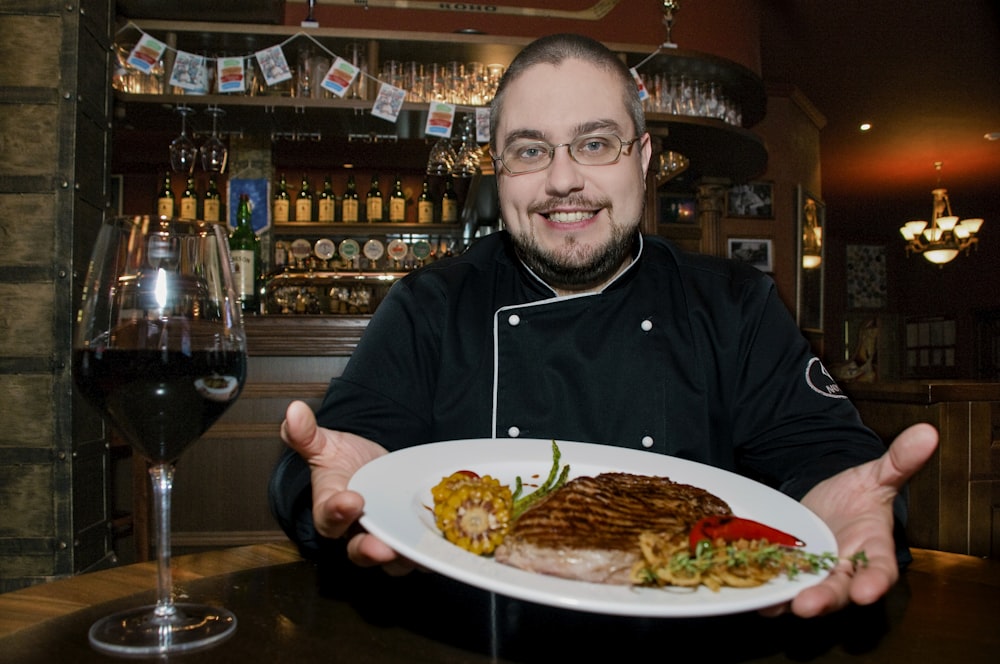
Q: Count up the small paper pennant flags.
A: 9